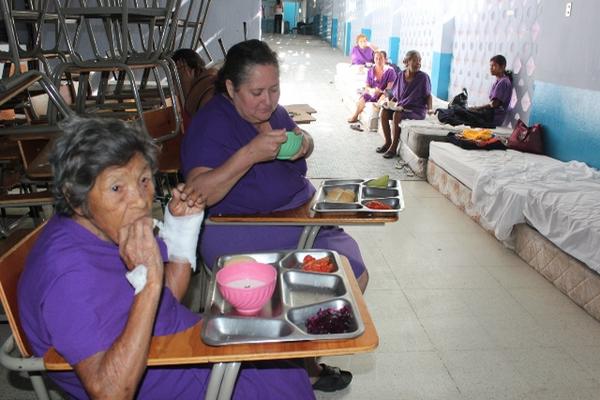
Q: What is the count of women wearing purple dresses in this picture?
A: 6